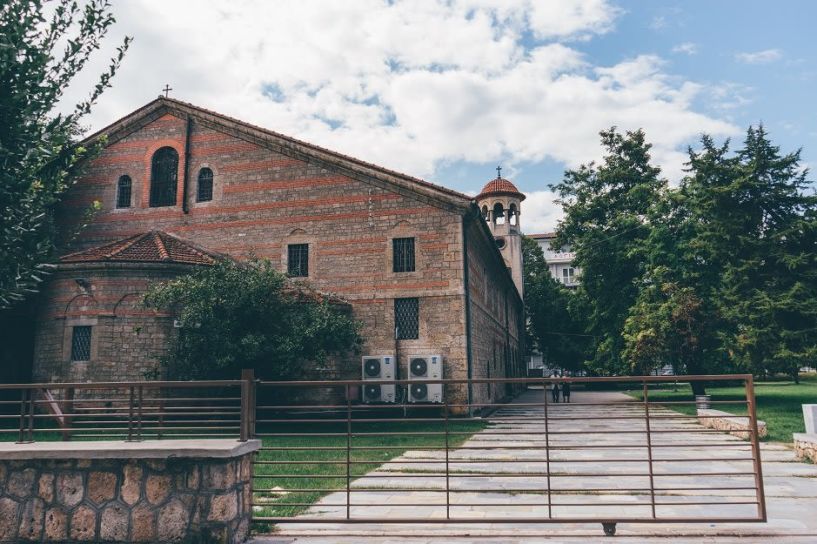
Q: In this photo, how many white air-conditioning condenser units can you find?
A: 2